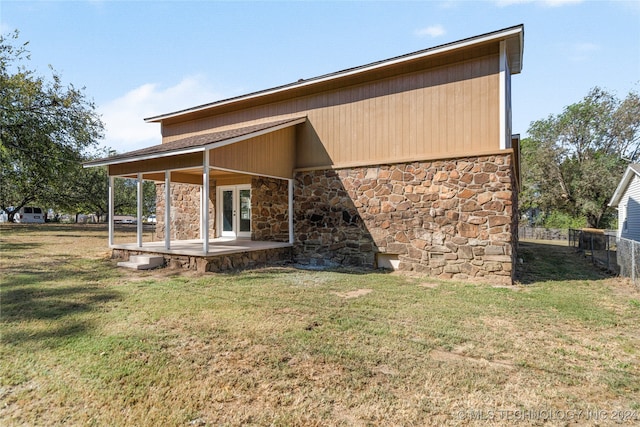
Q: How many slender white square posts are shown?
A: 5